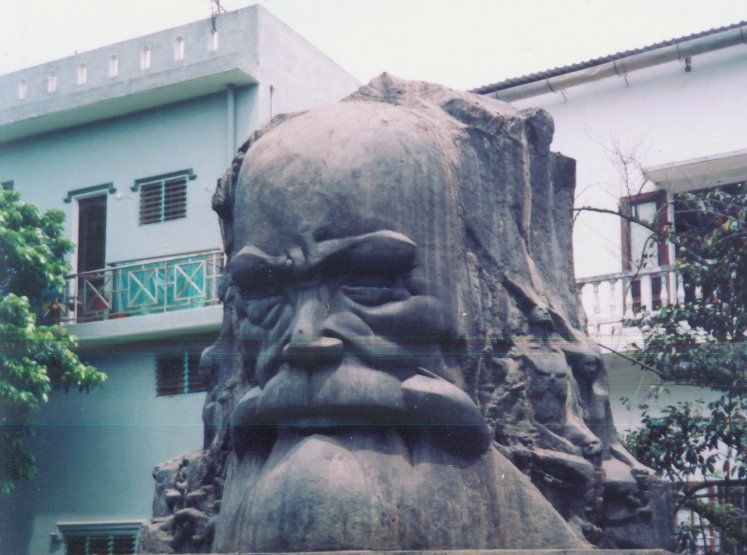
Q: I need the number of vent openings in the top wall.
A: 7